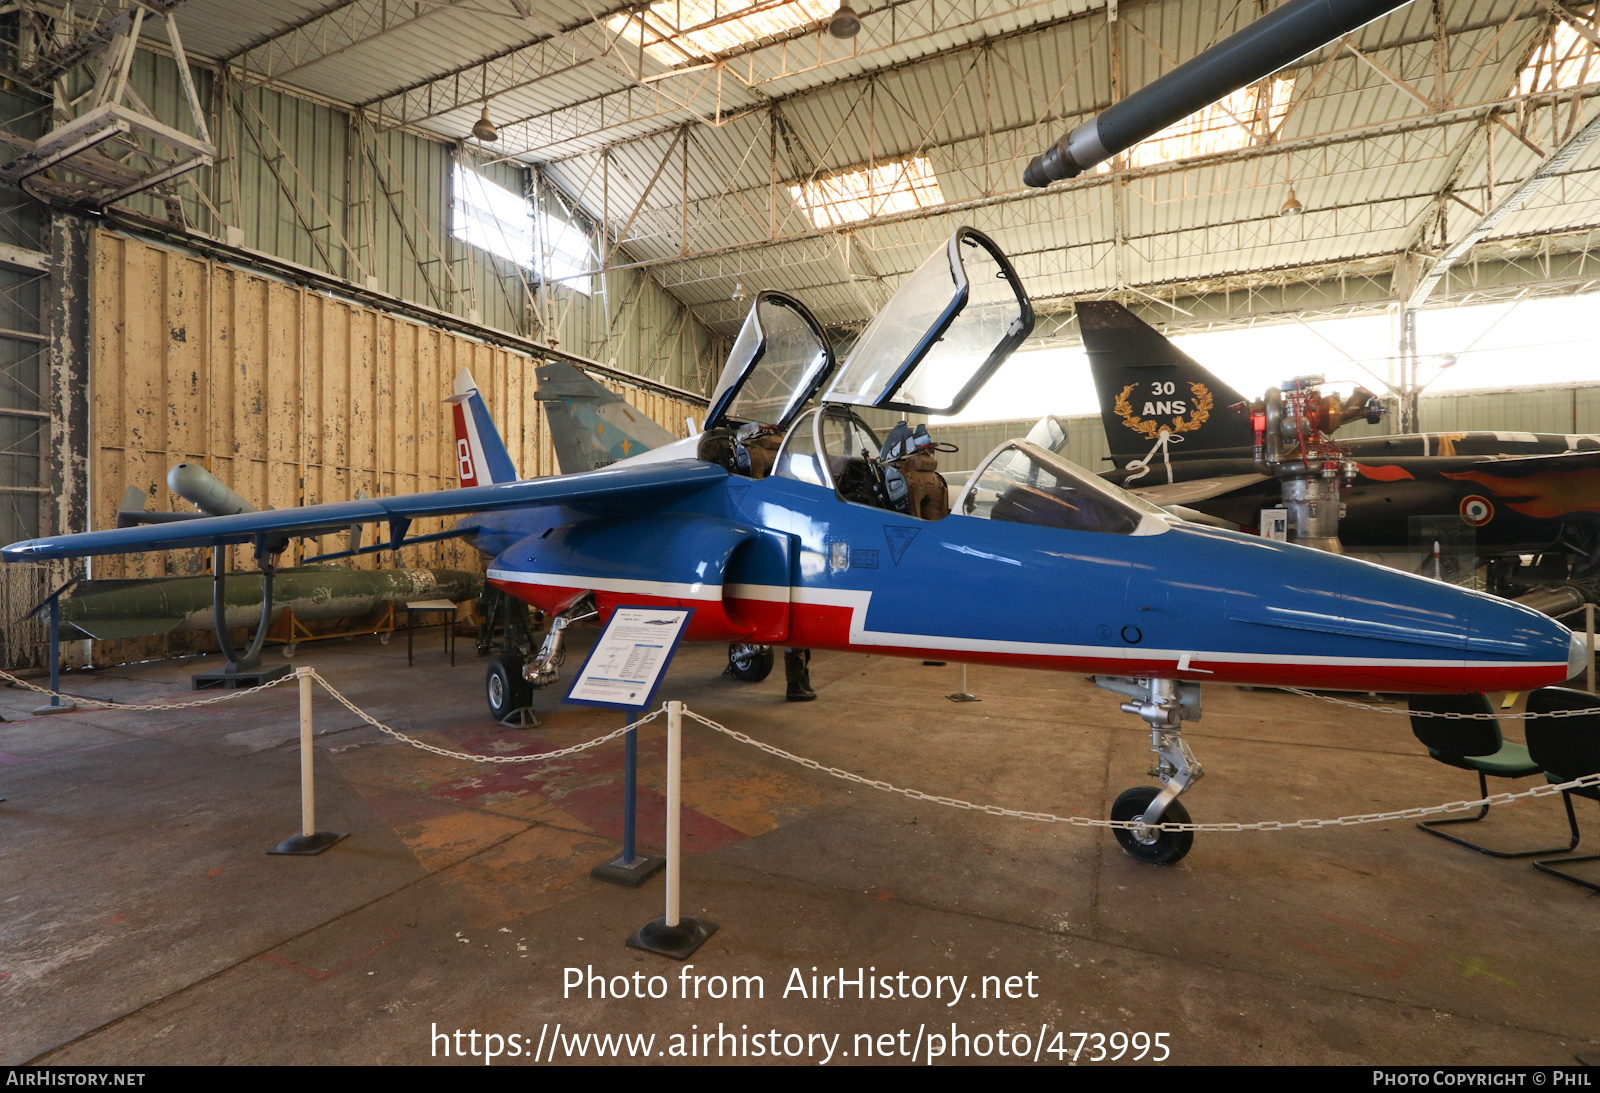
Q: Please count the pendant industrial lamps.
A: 4